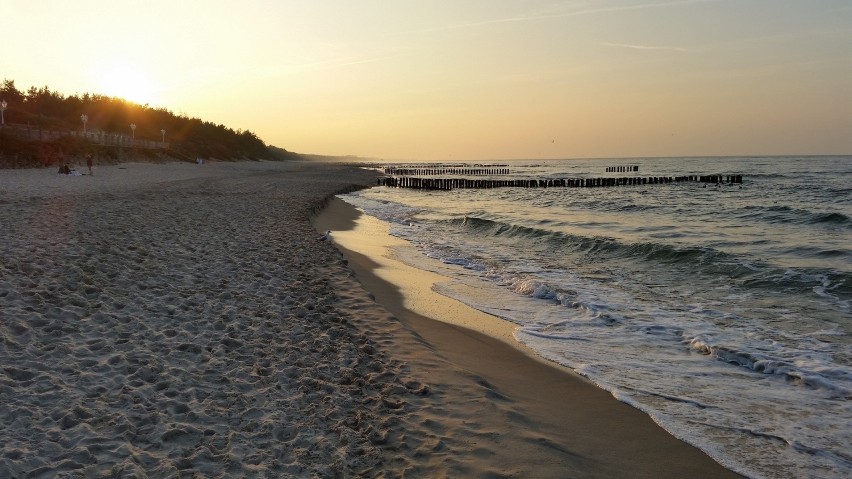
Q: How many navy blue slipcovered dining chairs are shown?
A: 0